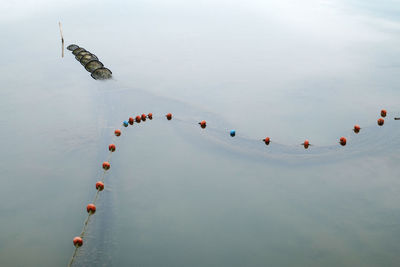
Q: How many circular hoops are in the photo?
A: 6